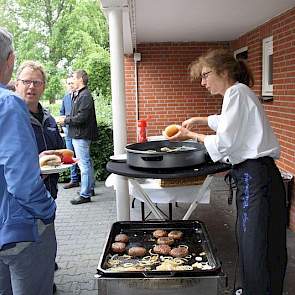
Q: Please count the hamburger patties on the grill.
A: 8